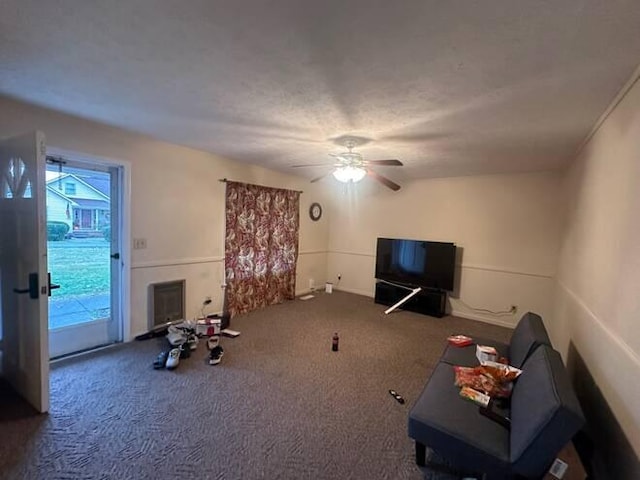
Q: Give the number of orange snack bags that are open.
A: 1